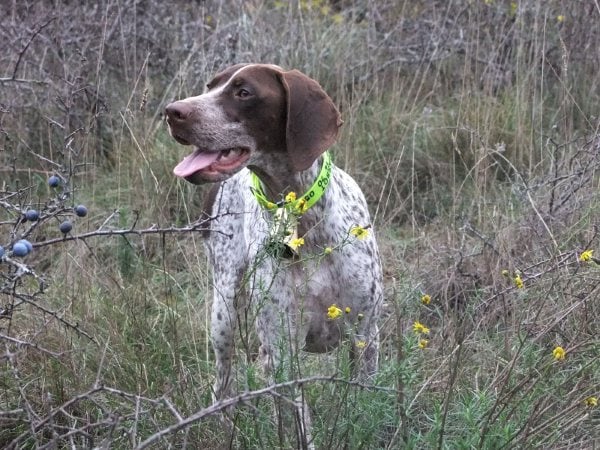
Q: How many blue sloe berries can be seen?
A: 7